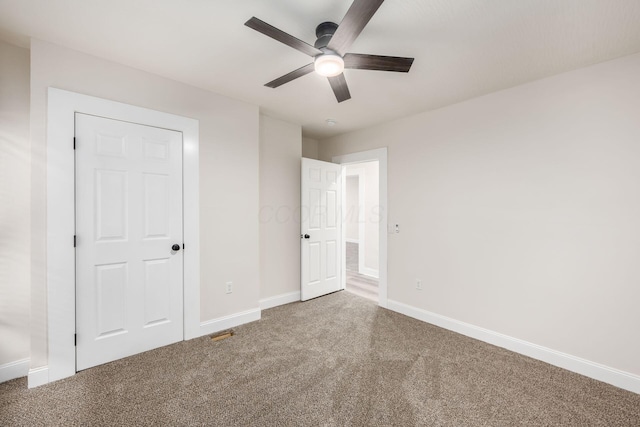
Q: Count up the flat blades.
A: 5